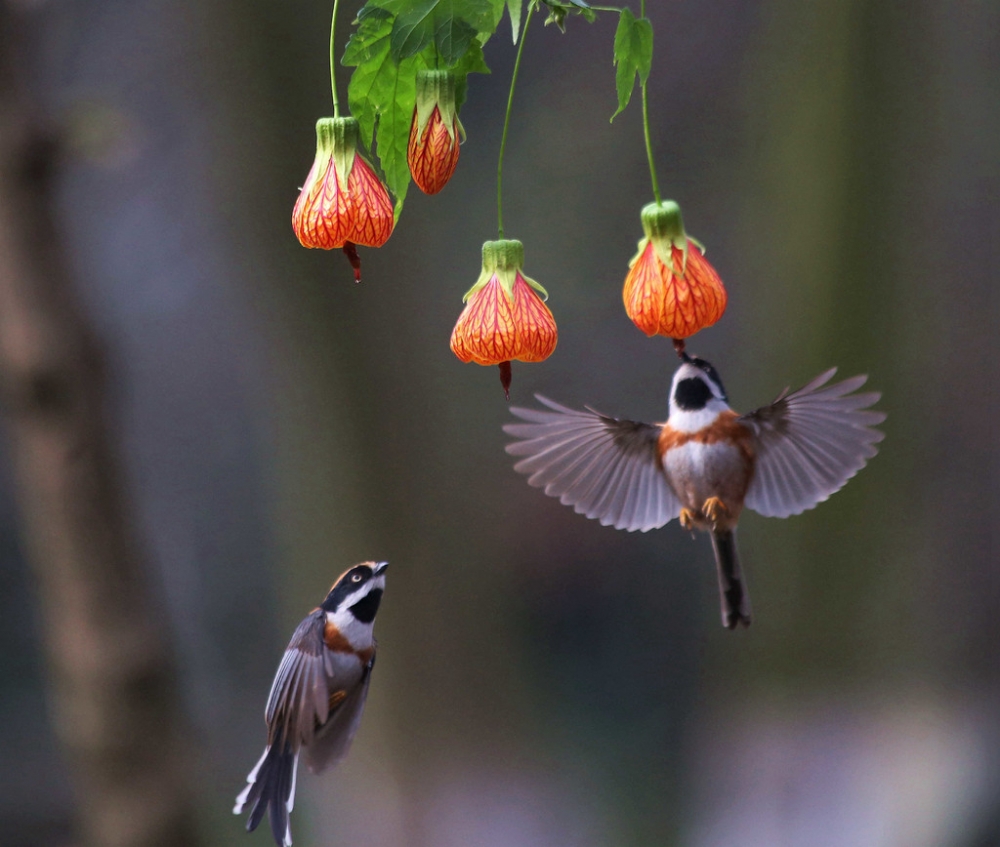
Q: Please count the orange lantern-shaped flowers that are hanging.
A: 4